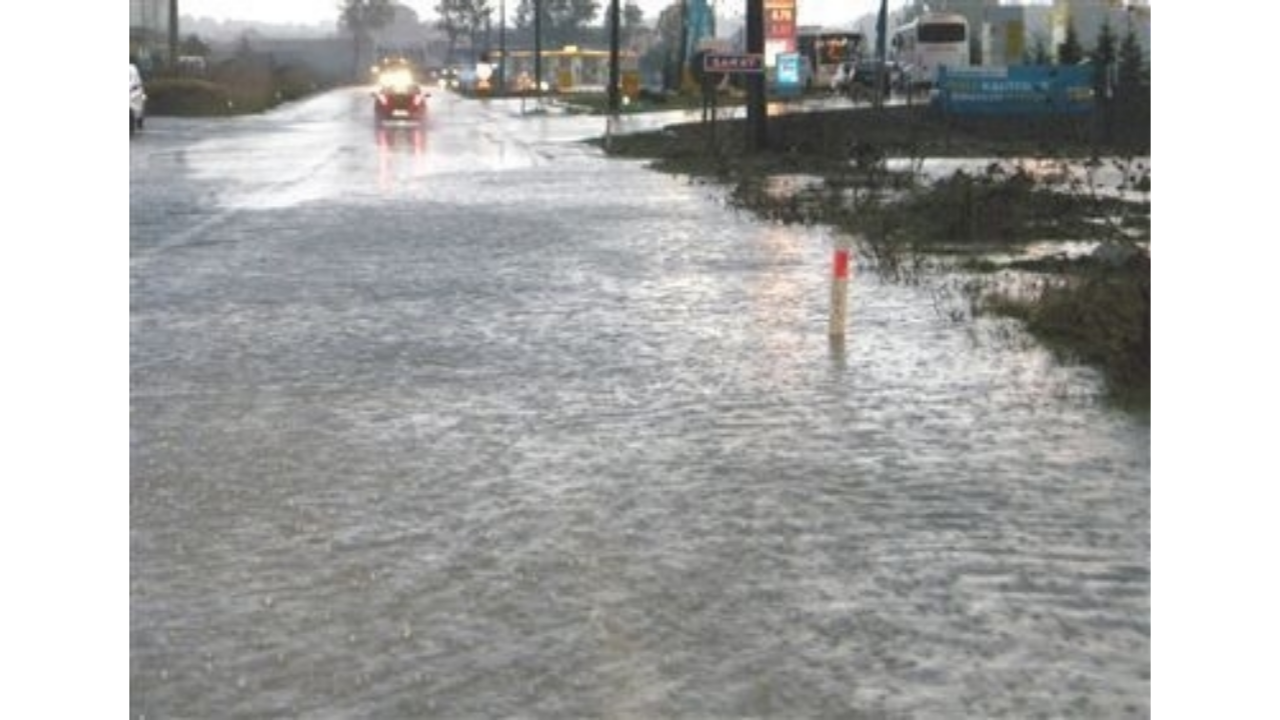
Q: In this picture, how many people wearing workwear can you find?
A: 0